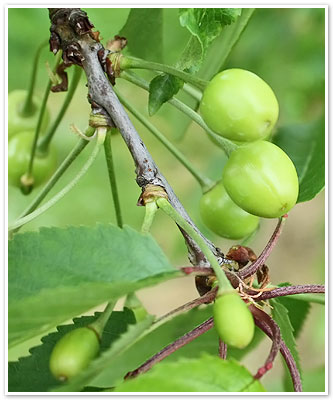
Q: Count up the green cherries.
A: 7